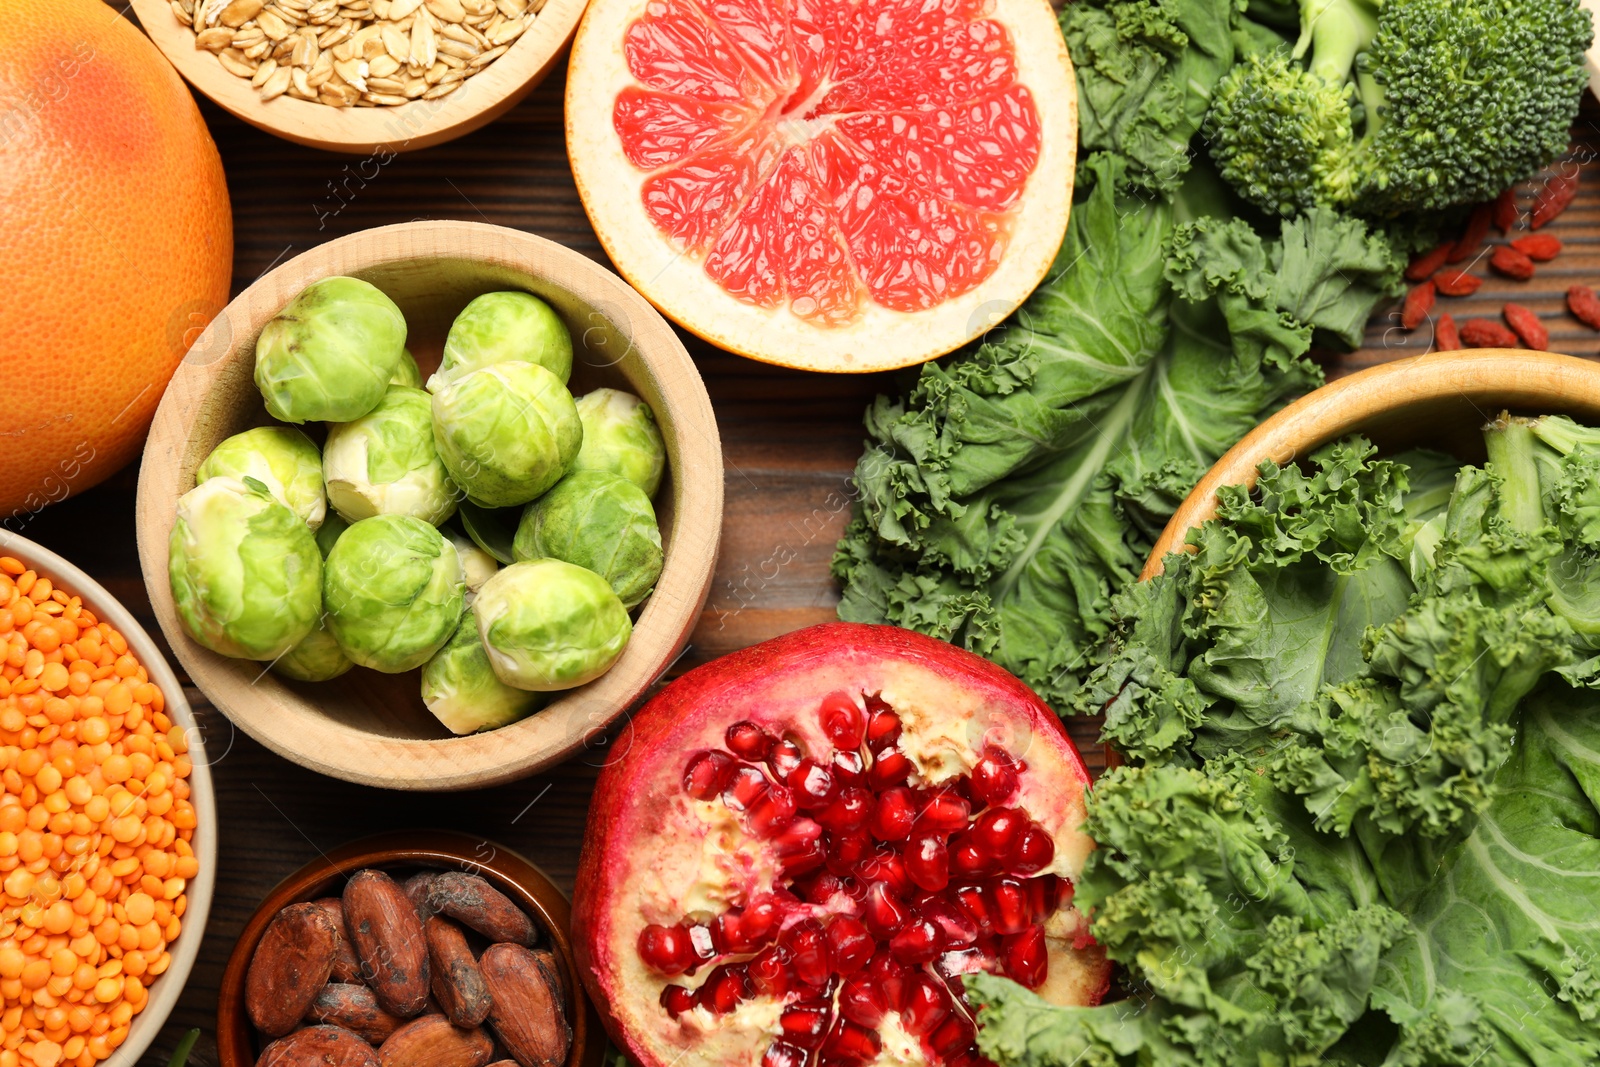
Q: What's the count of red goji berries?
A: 12